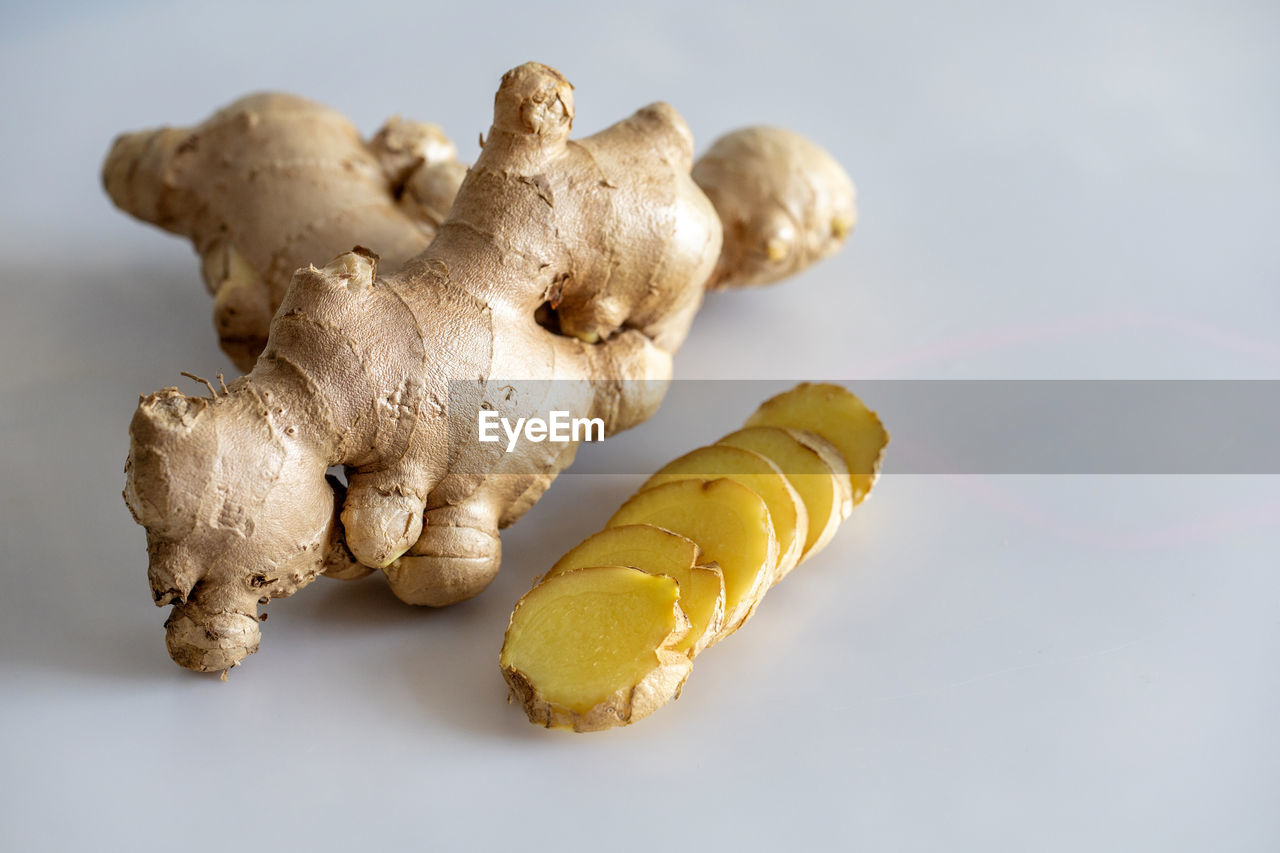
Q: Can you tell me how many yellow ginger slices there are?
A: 6